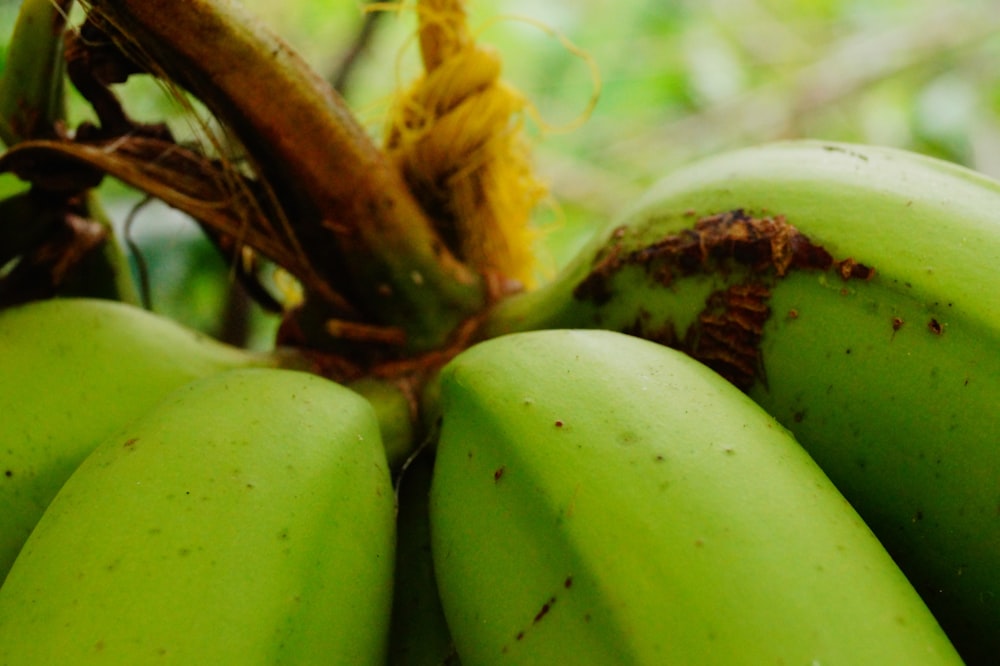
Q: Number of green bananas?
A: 4